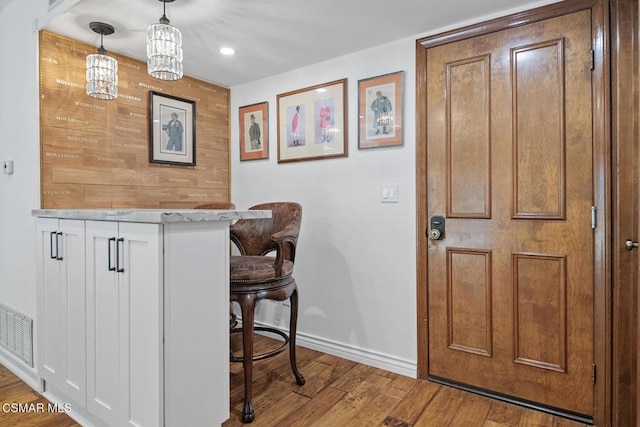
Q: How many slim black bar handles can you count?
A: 4